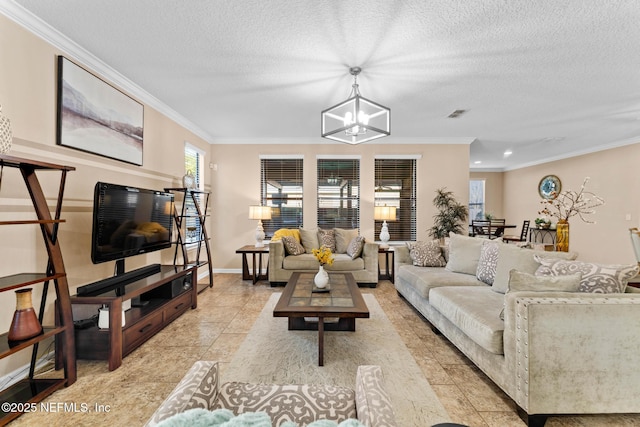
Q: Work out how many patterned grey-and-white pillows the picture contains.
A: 6